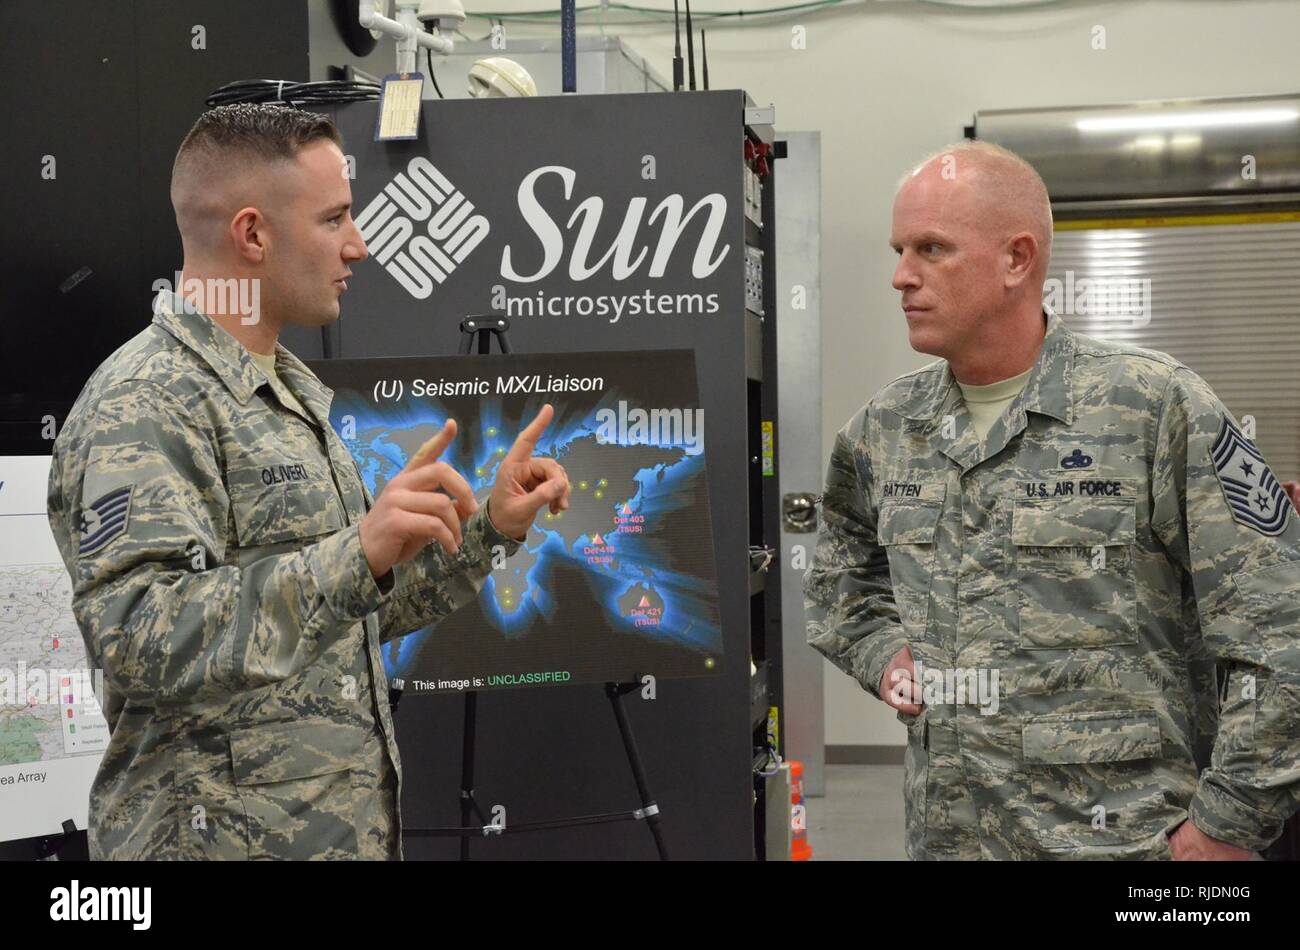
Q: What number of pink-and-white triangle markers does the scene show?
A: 3